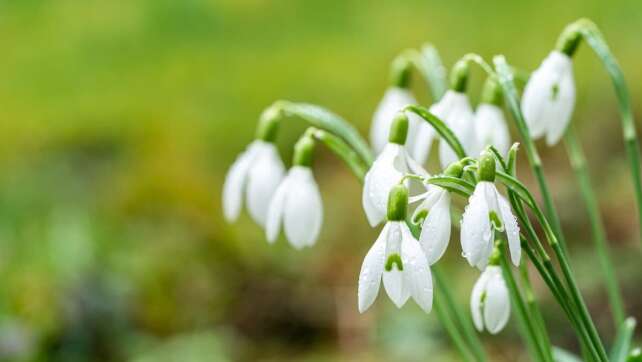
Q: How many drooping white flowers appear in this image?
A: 11